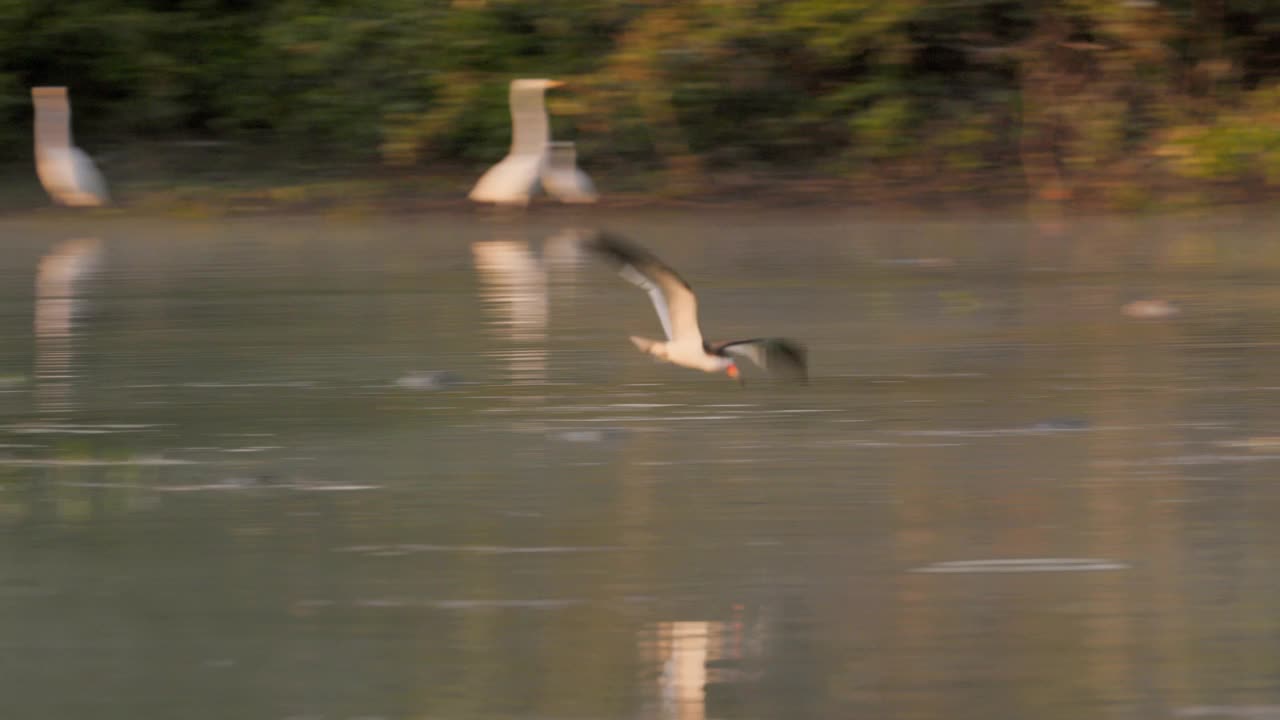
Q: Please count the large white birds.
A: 3